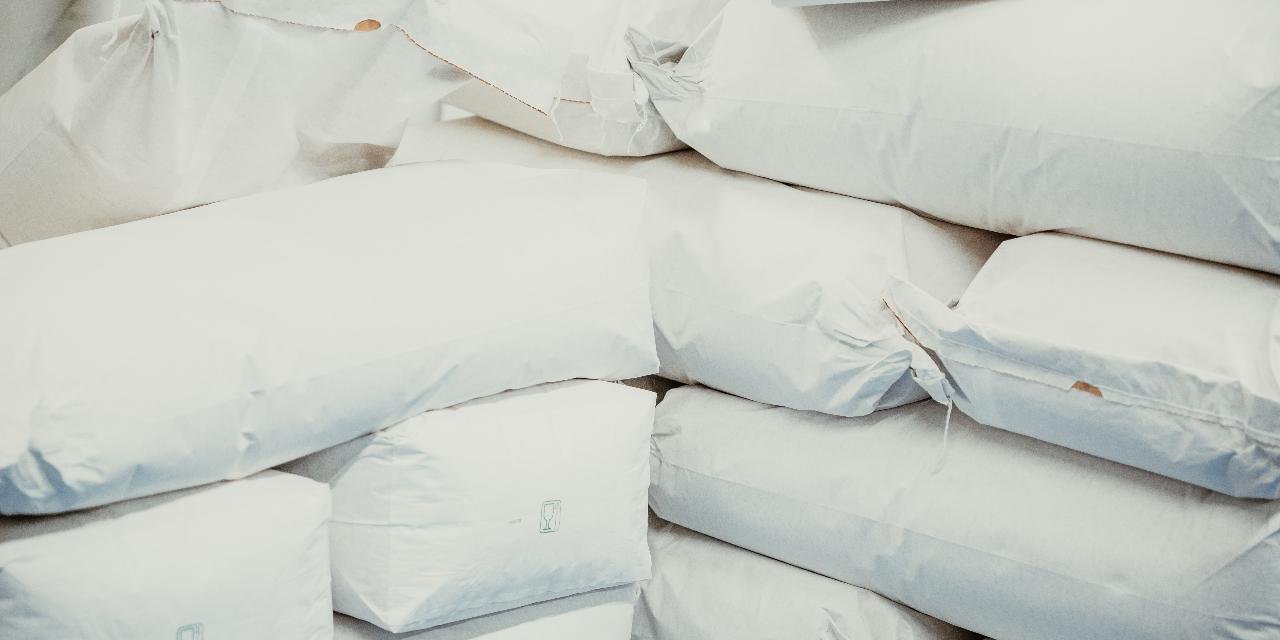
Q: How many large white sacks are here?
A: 11